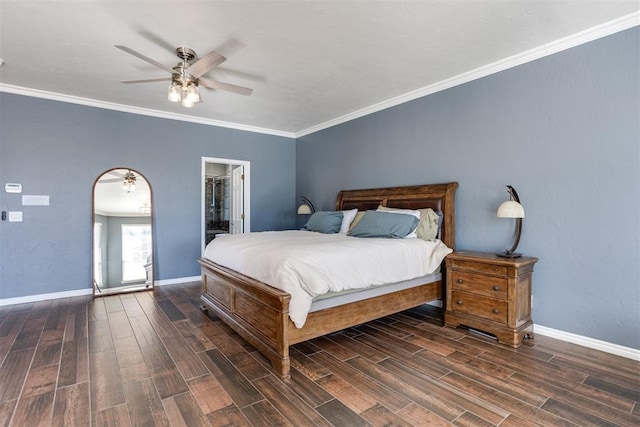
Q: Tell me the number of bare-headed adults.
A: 0